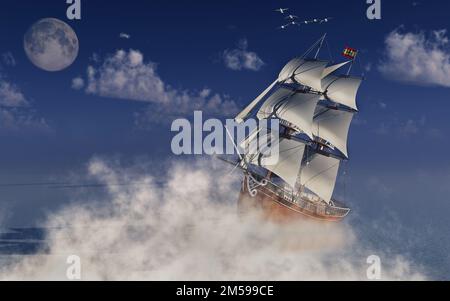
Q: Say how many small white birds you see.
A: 7